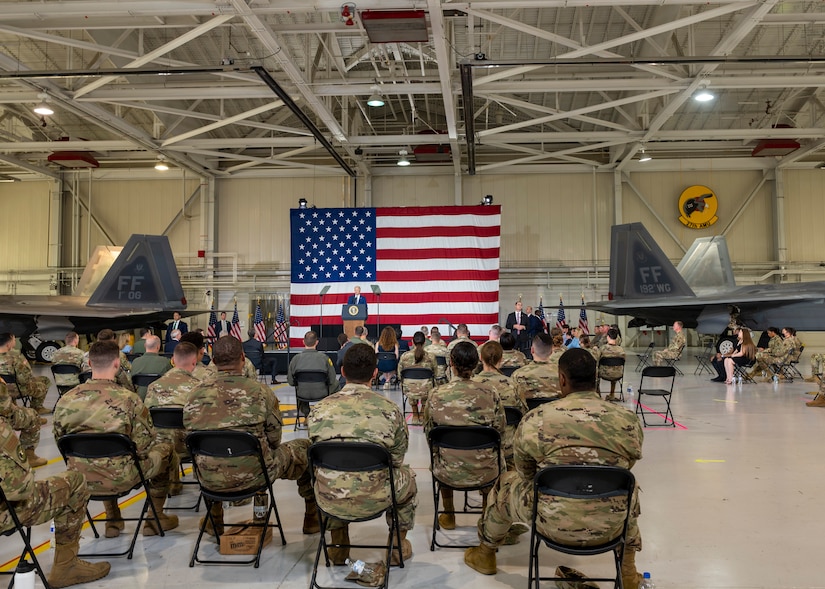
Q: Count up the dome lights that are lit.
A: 6